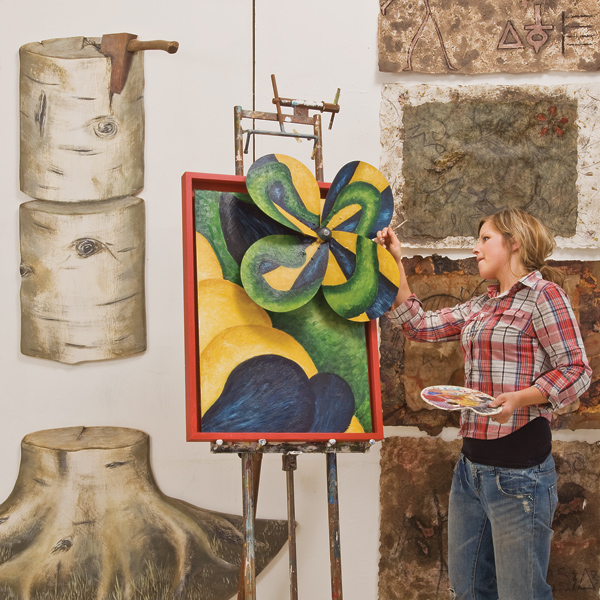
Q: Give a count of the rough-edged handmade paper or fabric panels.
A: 4